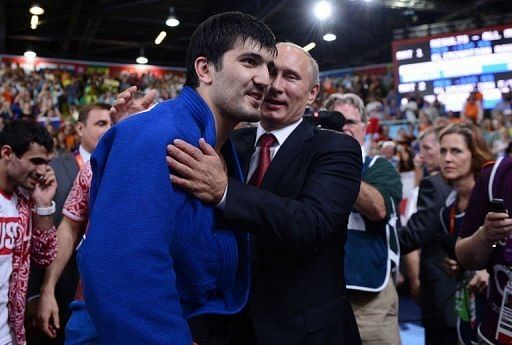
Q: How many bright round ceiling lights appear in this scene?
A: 6